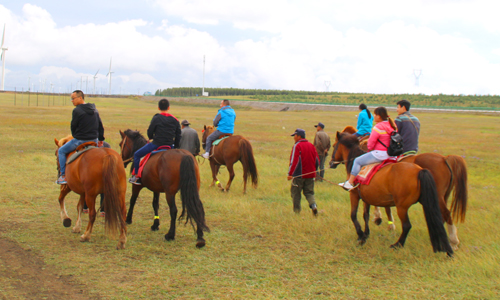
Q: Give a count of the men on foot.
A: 3